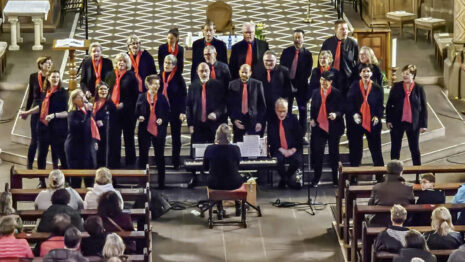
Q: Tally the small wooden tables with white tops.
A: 2